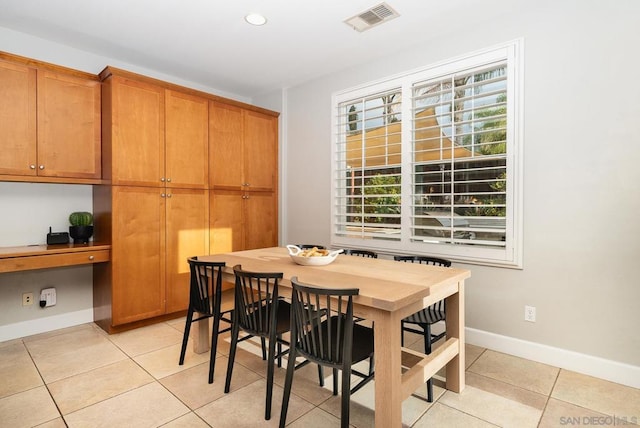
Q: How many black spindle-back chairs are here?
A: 6